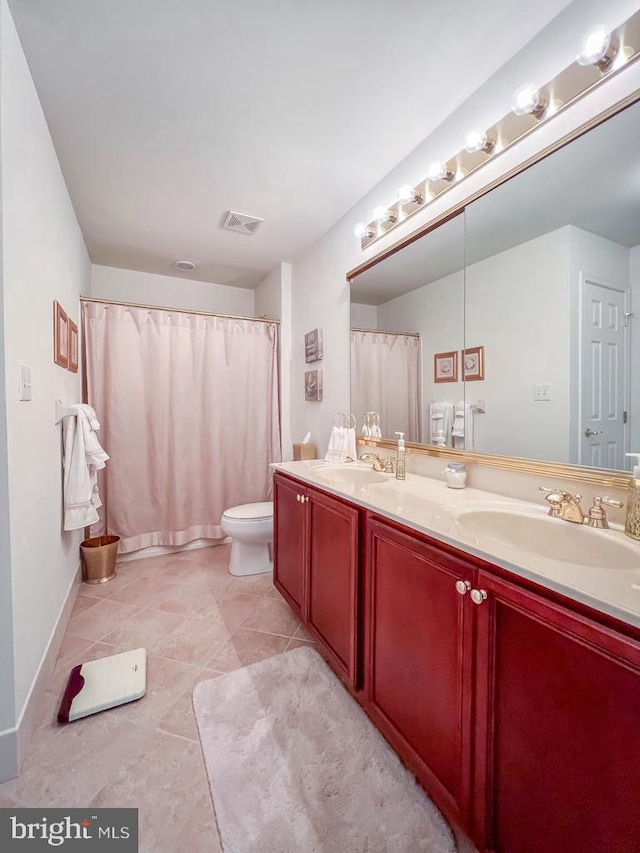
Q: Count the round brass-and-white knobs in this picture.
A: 4